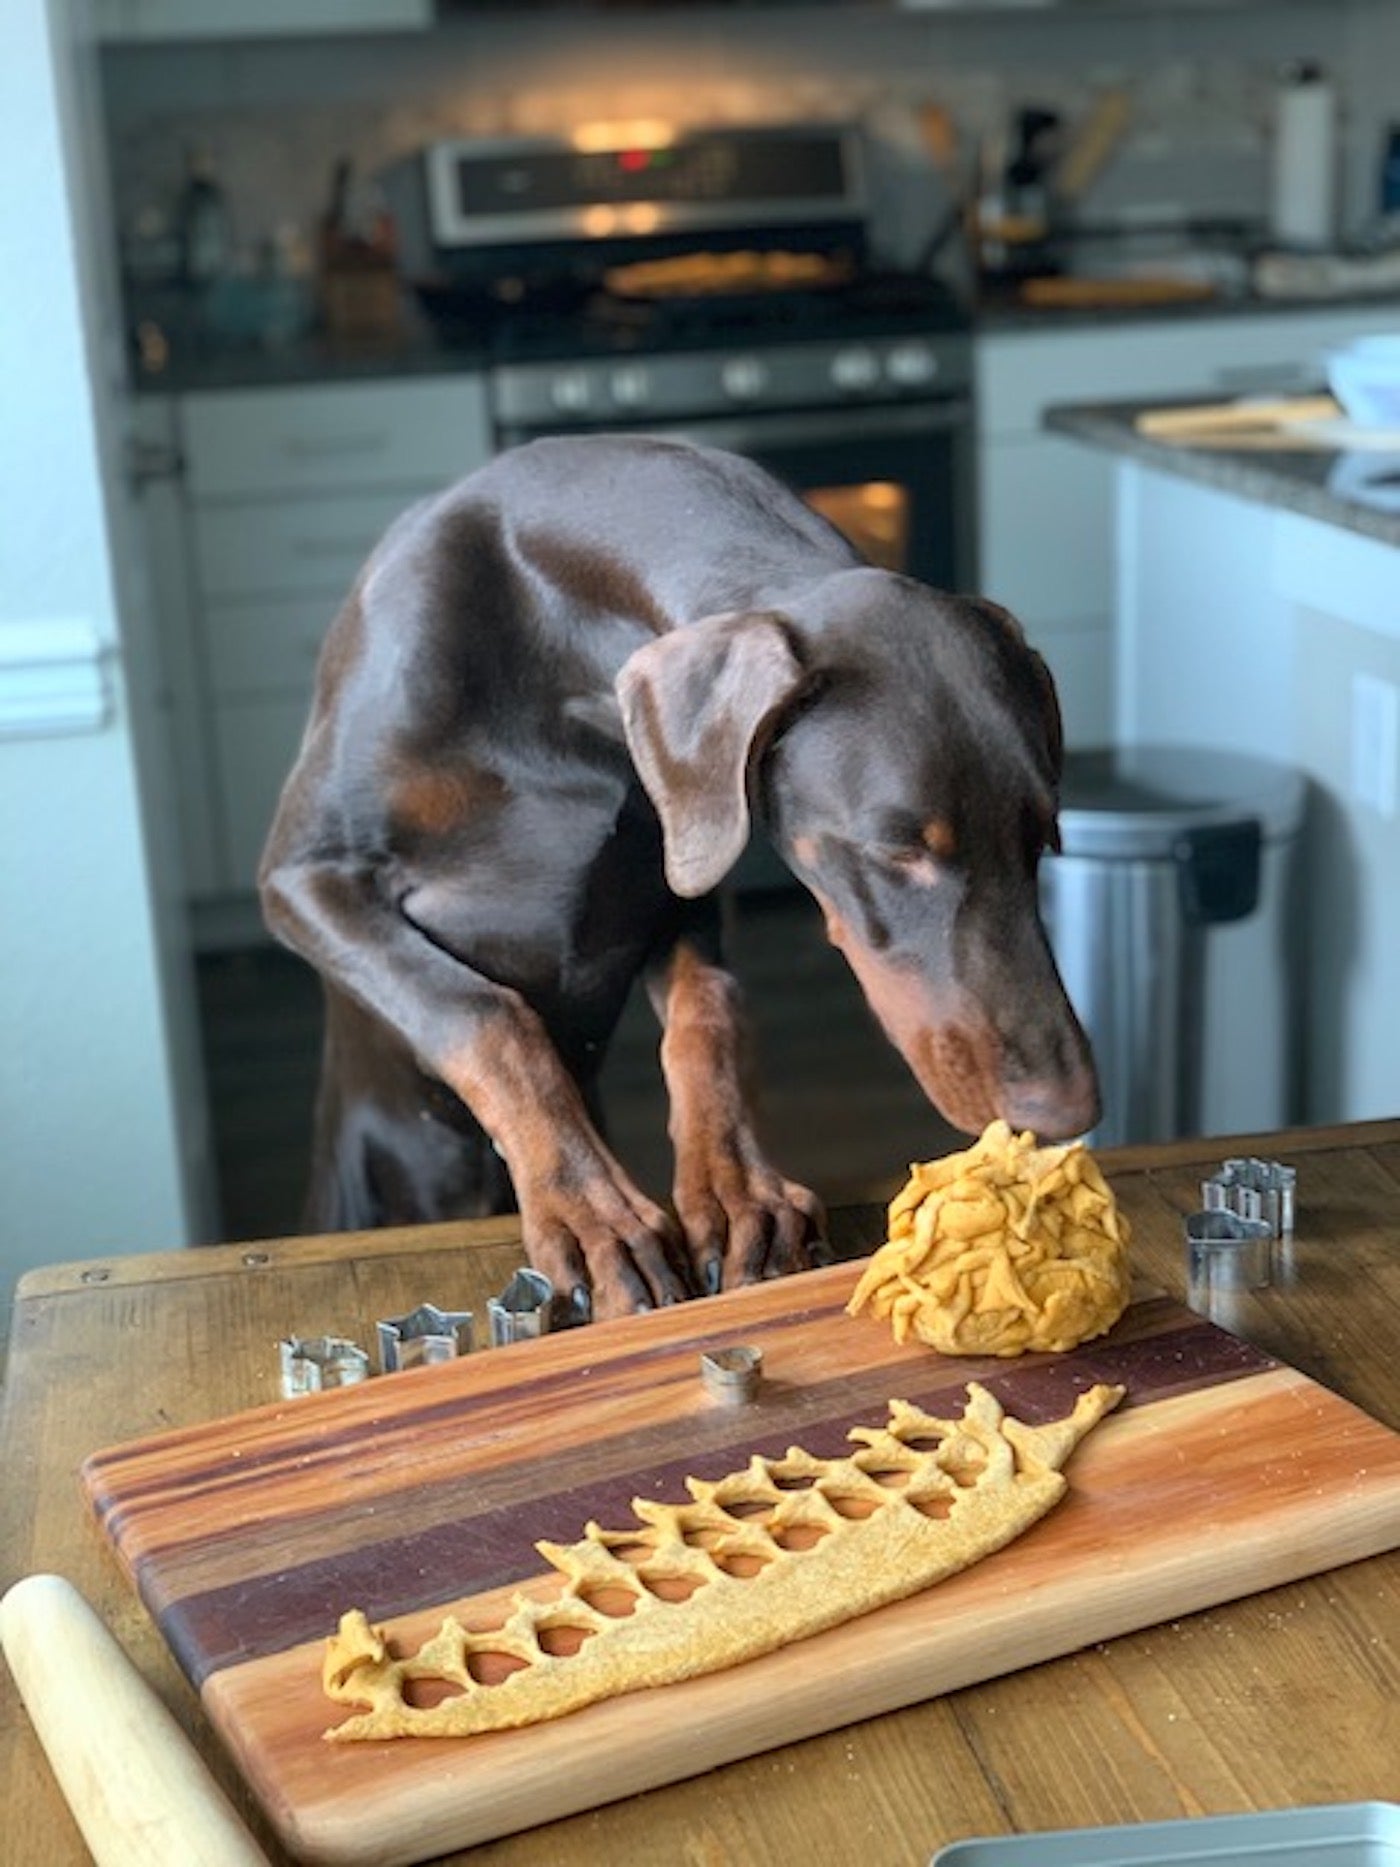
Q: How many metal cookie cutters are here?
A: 6